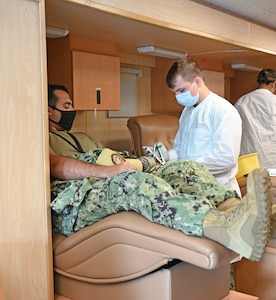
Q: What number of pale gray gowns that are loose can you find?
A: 1